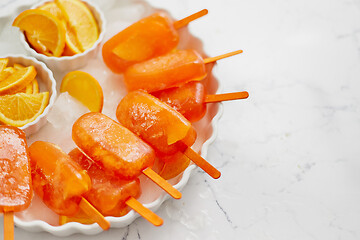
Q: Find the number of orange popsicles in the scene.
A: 8